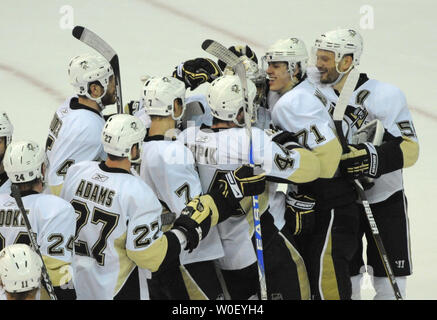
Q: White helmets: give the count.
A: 9